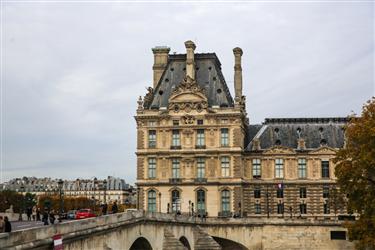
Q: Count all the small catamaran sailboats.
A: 0